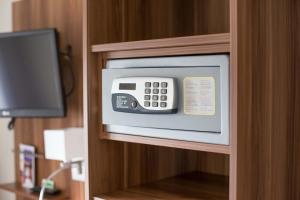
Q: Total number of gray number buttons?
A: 12